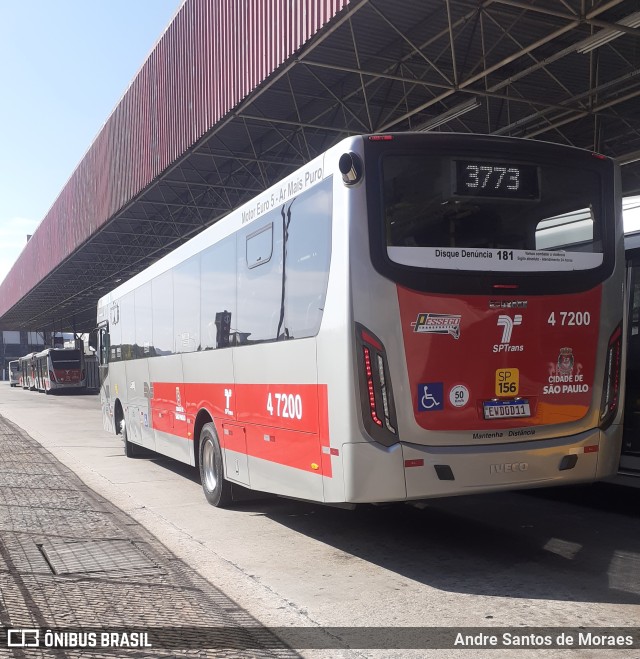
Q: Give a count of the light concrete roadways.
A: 1